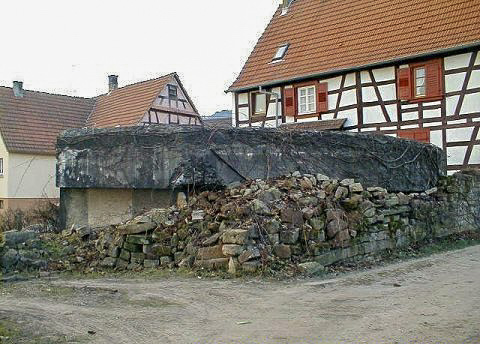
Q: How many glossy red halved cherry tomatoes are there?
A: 0